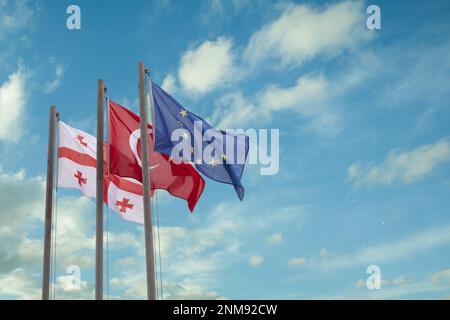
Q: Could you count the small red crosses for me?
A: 3